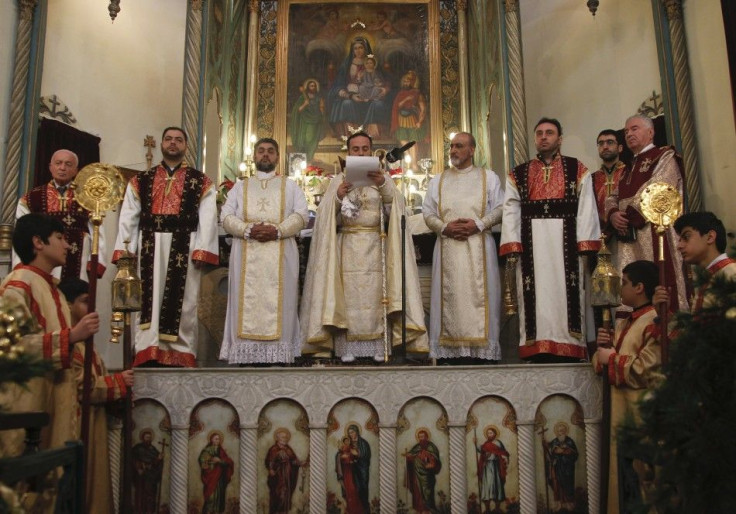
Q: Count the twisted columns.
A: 12